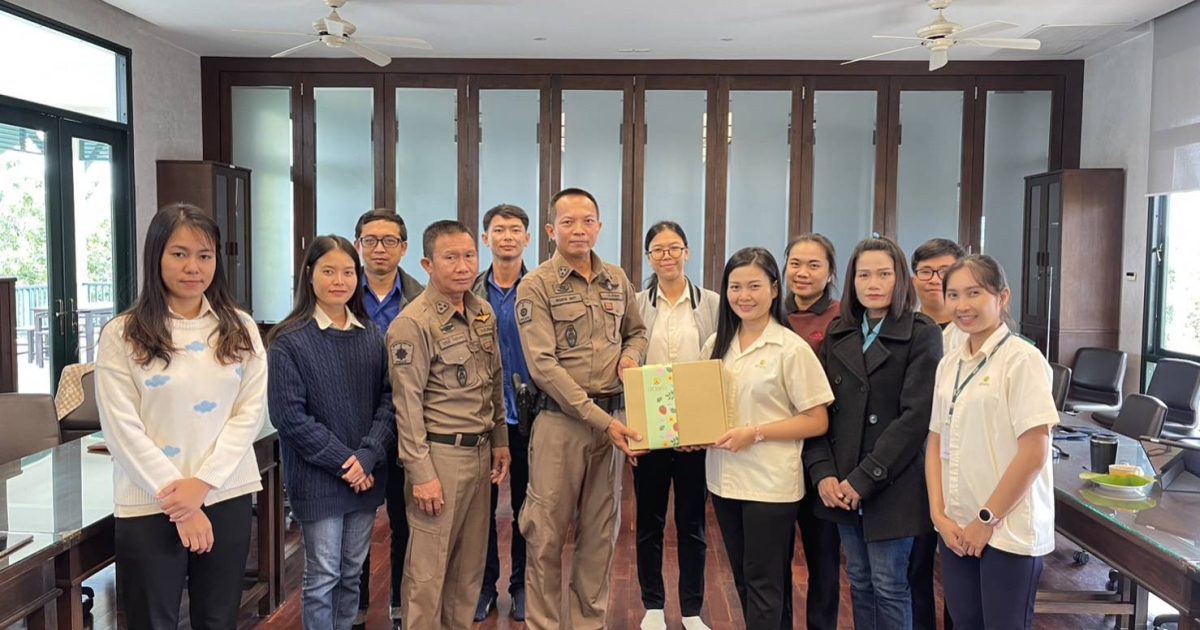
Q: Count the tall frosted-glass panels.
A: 10